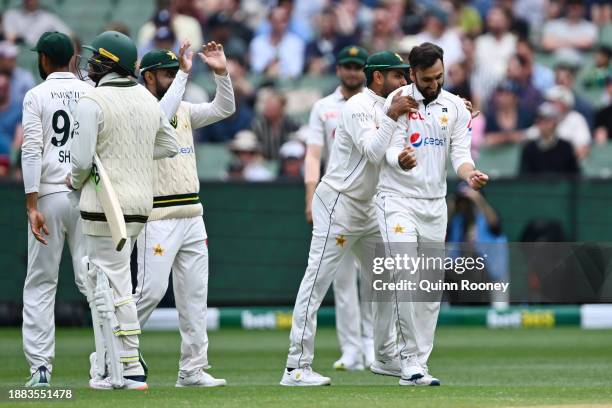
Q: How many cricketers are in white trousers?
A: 6